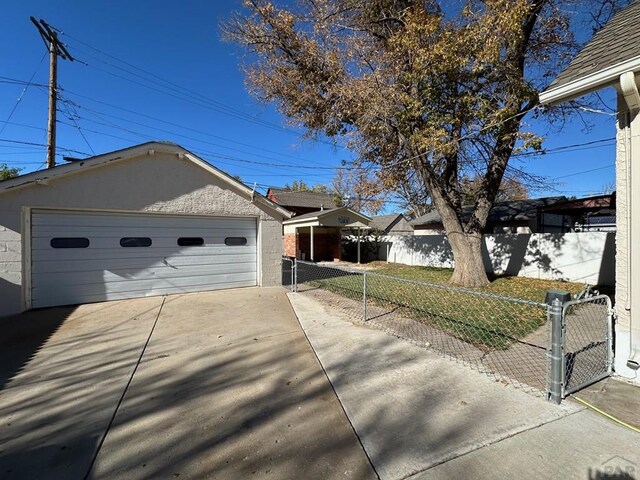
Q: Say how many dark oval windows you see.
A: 4